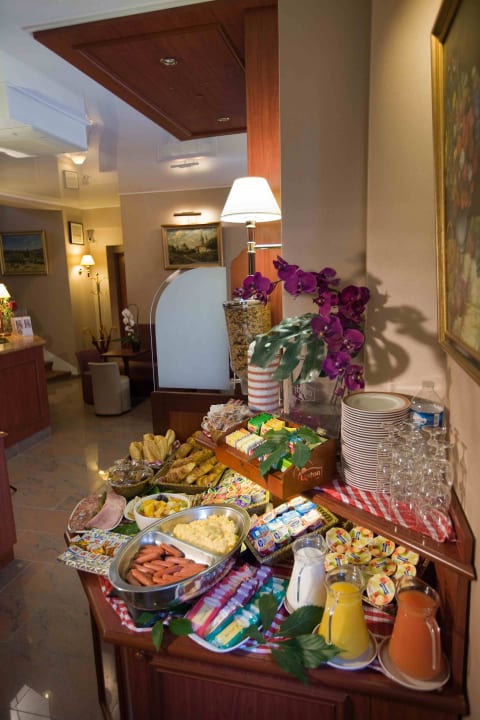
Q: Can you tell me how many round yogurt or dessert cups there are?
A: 9